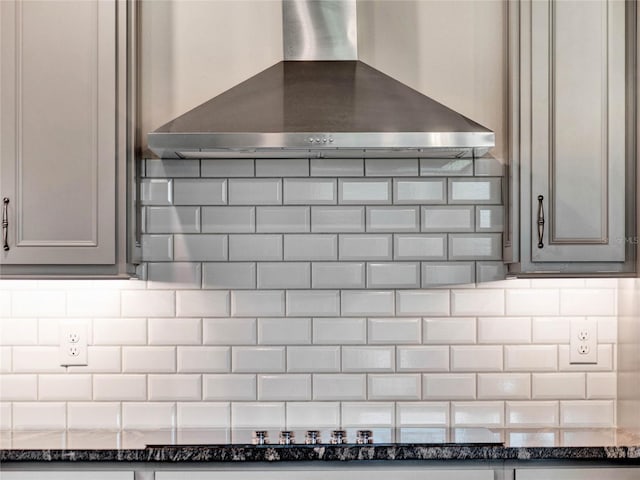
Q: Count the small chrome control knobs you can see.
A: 5